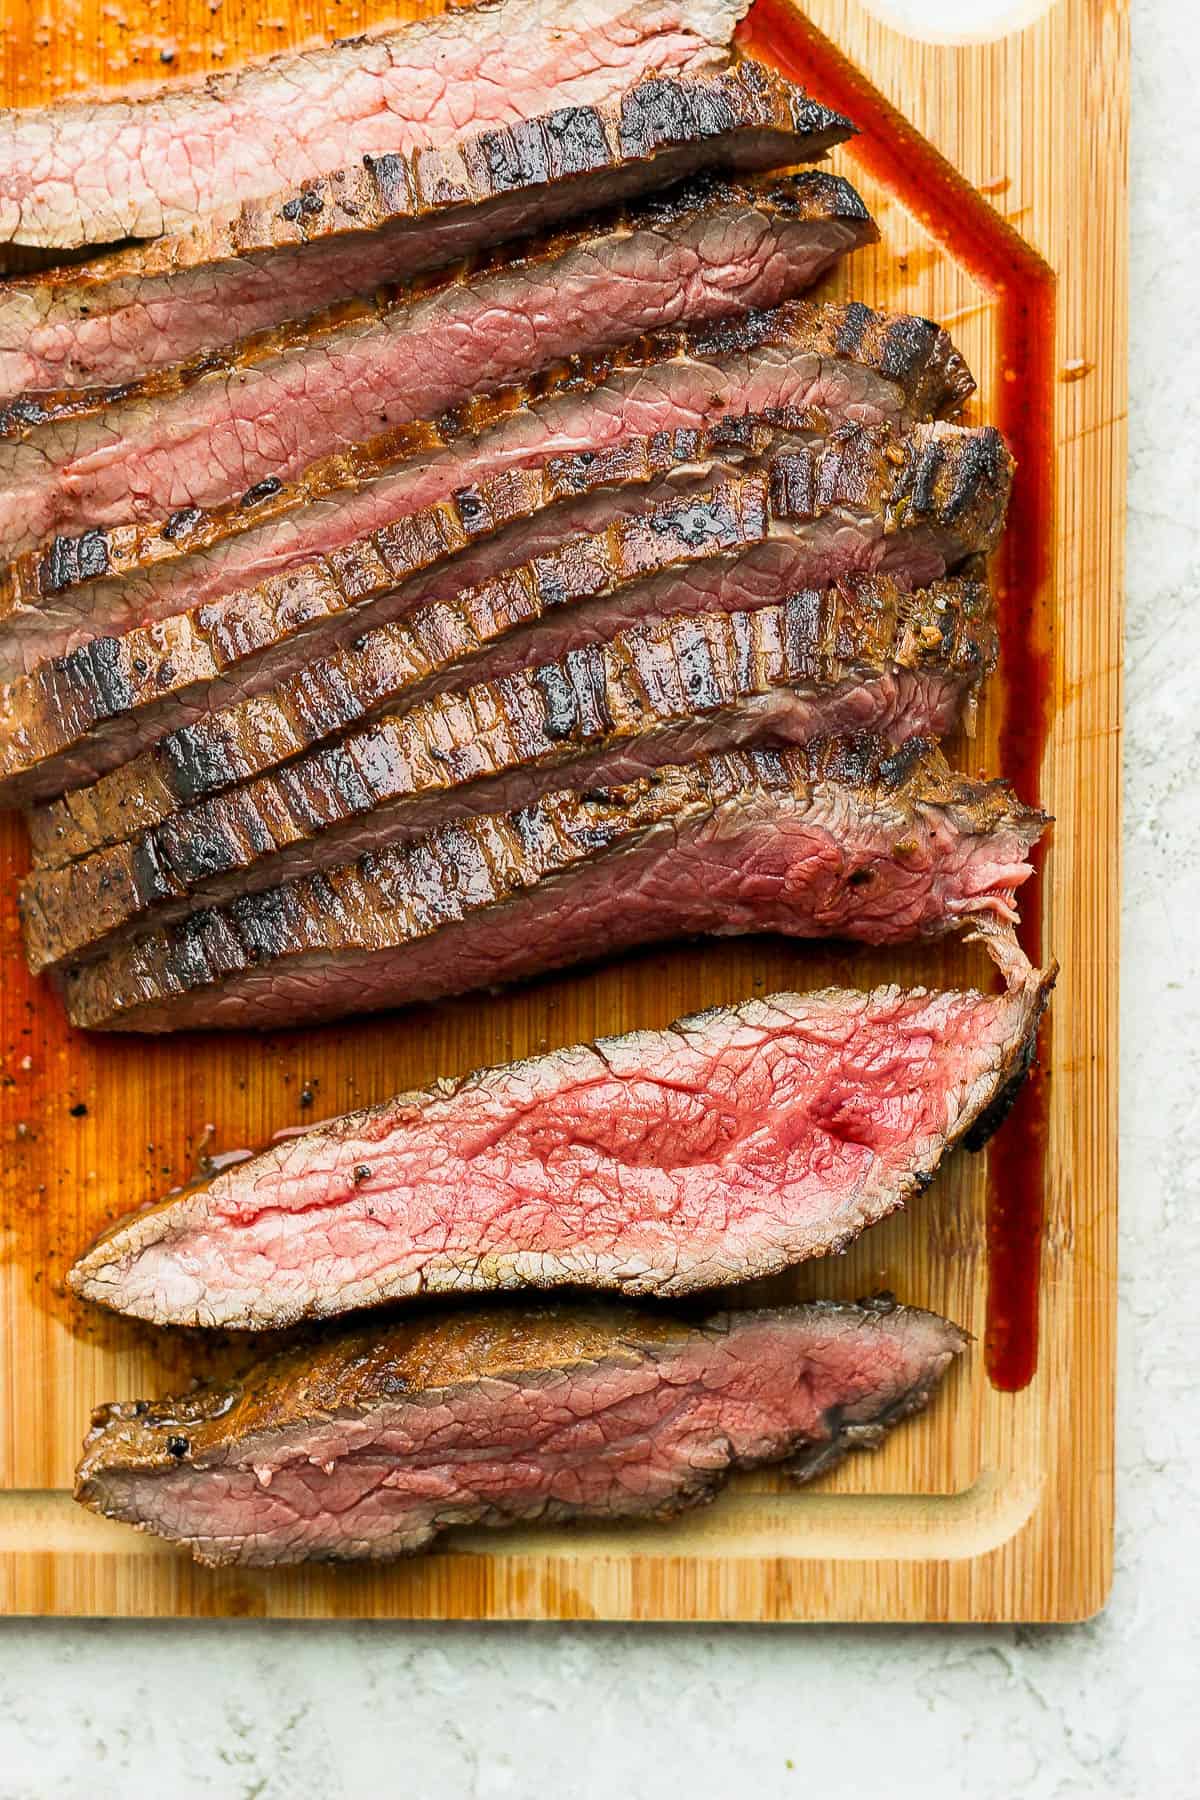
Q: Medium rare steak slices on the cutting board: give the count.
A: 10